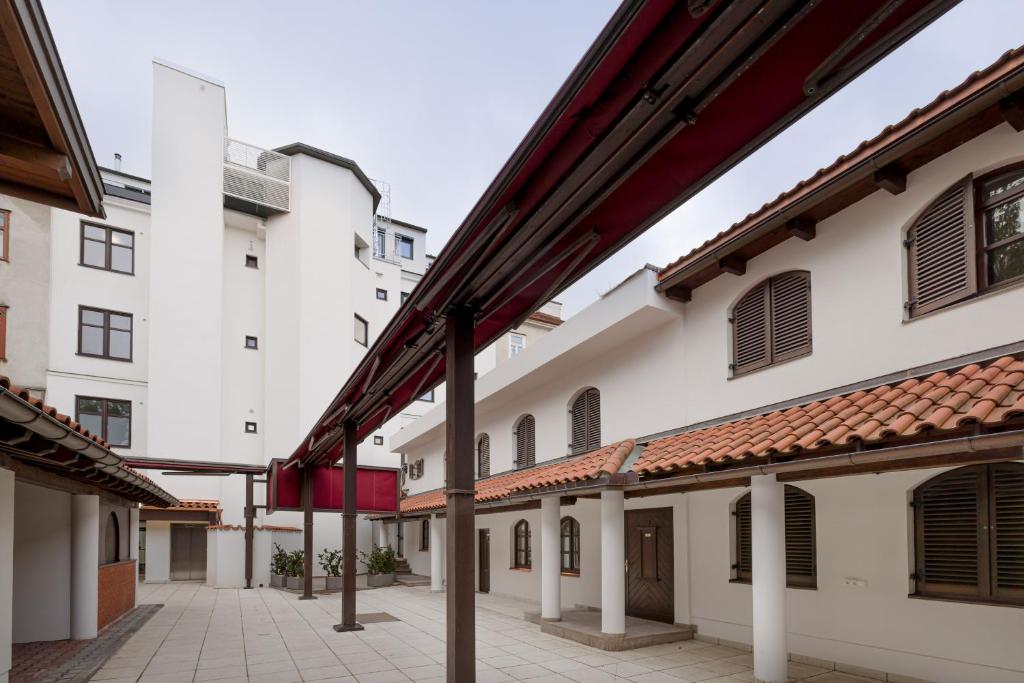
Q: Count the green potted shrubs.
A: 4